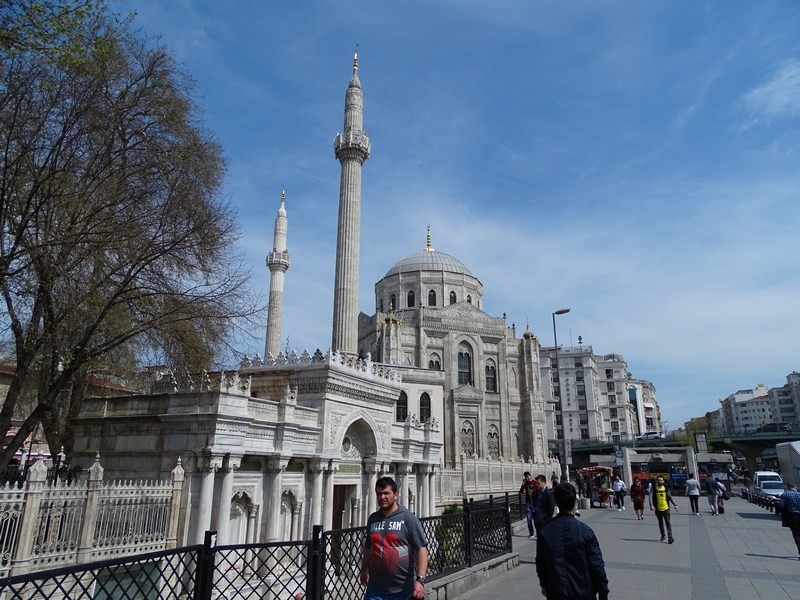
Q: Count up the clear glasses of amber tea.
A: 0